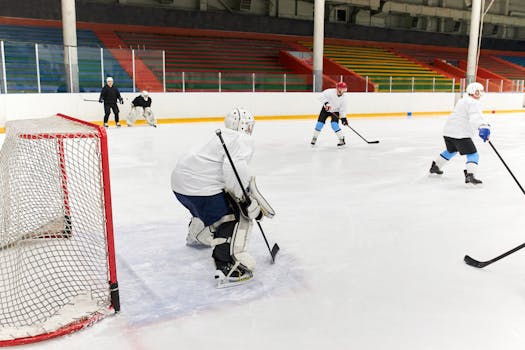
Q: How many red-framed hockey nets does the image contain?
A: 1